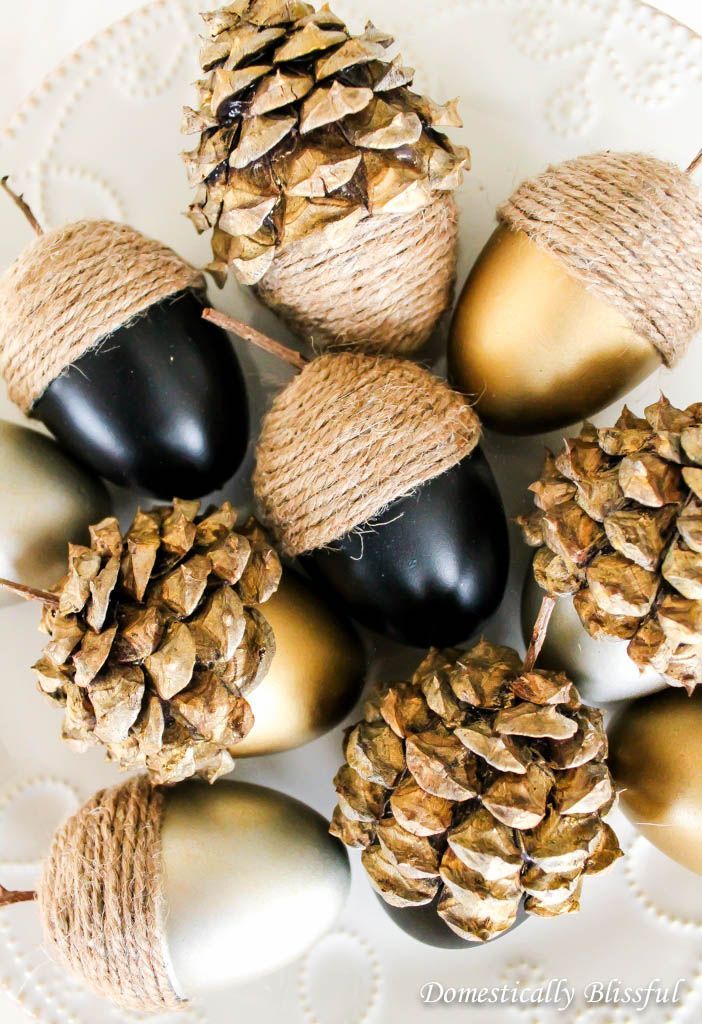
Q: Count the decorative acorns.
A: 10